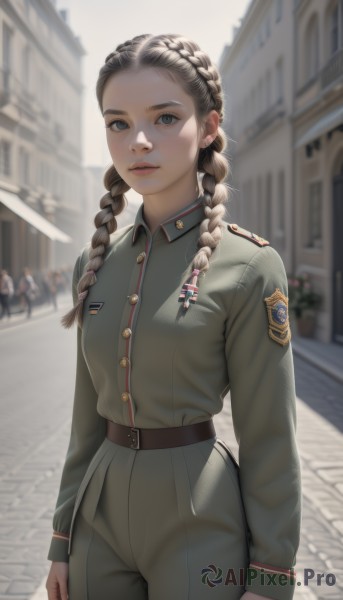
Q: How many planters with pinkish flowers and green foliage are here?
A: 1